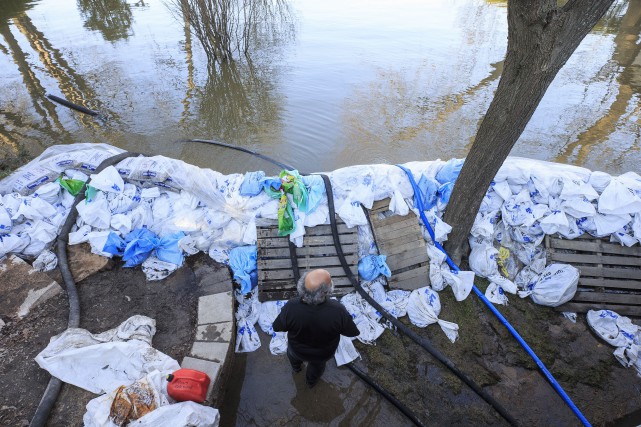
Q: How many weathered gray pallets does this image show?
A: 3